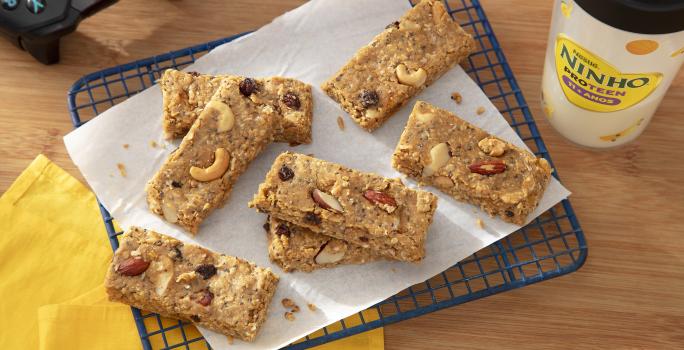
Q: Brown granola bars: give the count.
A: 7